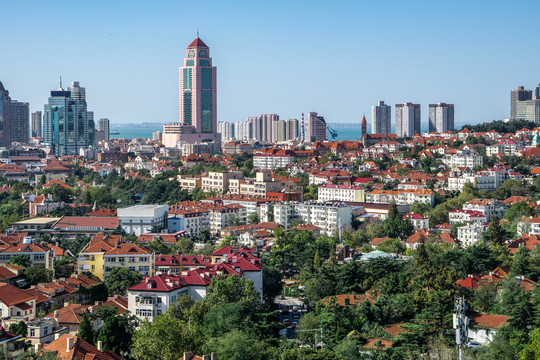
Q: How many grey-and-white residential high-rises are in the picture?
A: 3